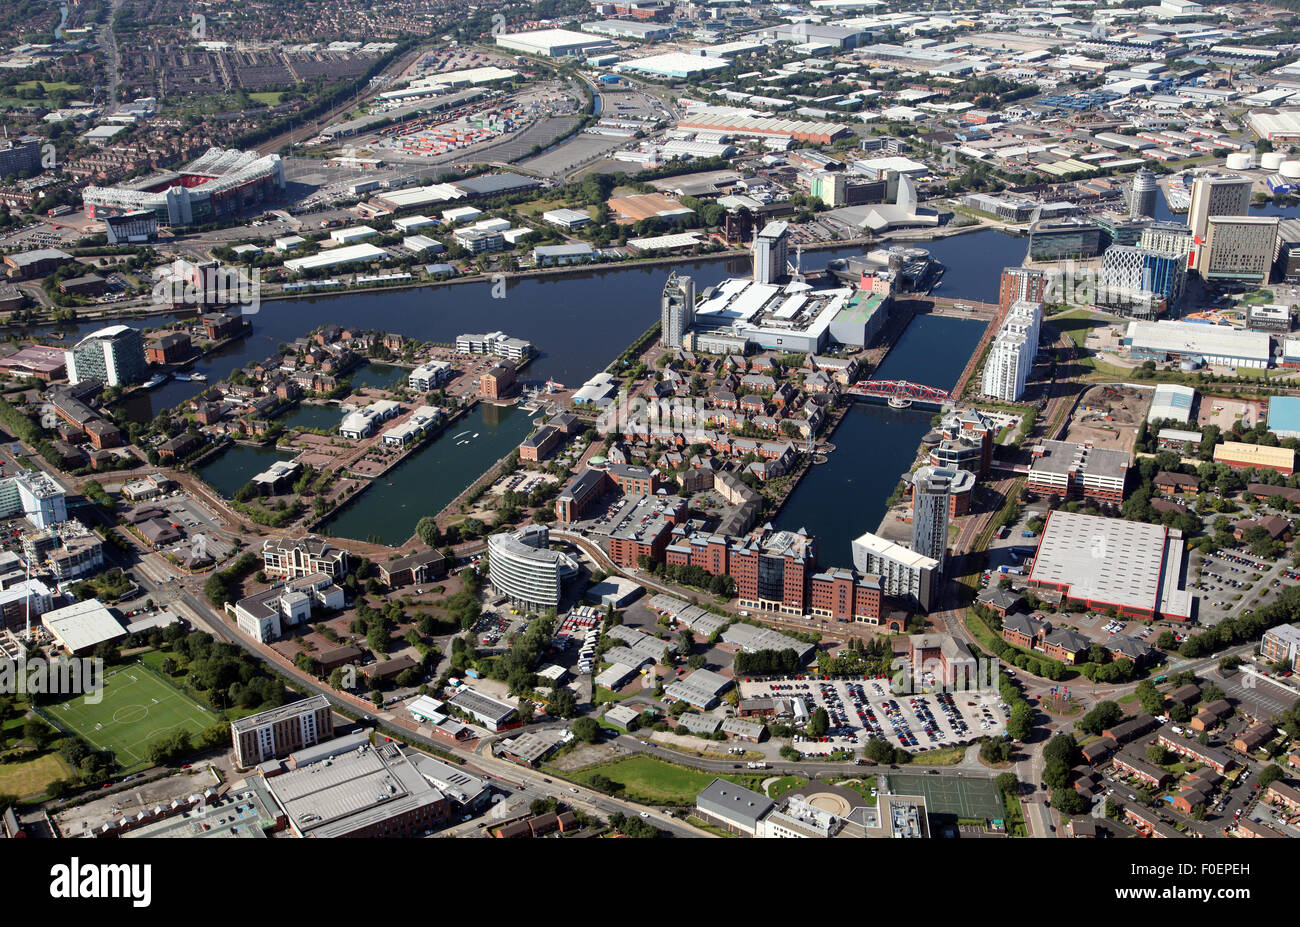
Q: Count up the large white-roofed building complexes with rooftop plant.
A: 1